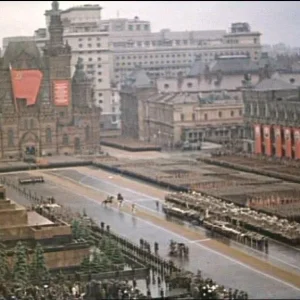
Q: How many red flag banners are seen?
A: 7